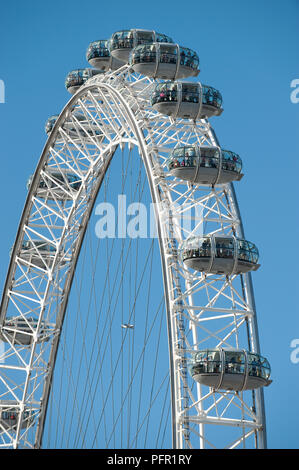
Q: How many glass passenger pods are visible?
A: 13